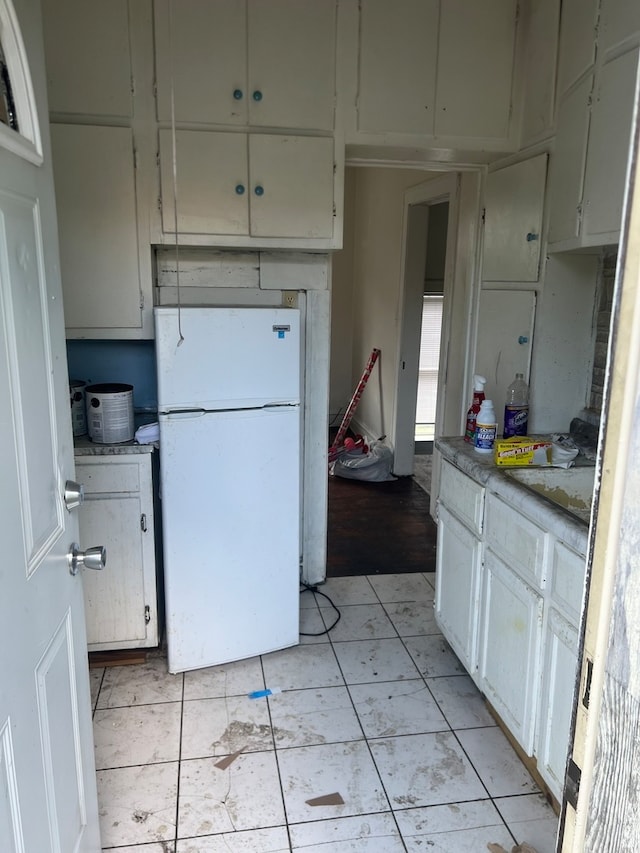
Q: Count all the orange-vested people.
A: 0